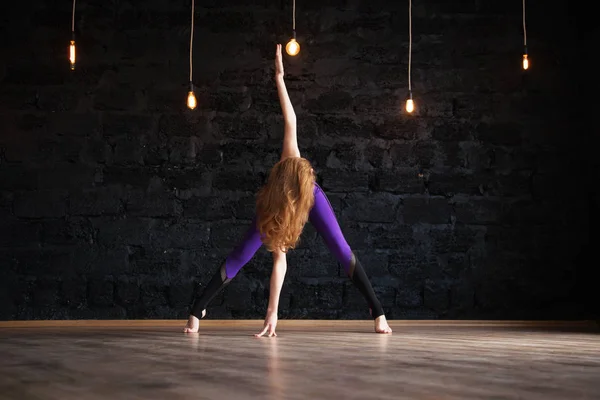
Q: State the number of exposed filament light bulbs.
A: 5